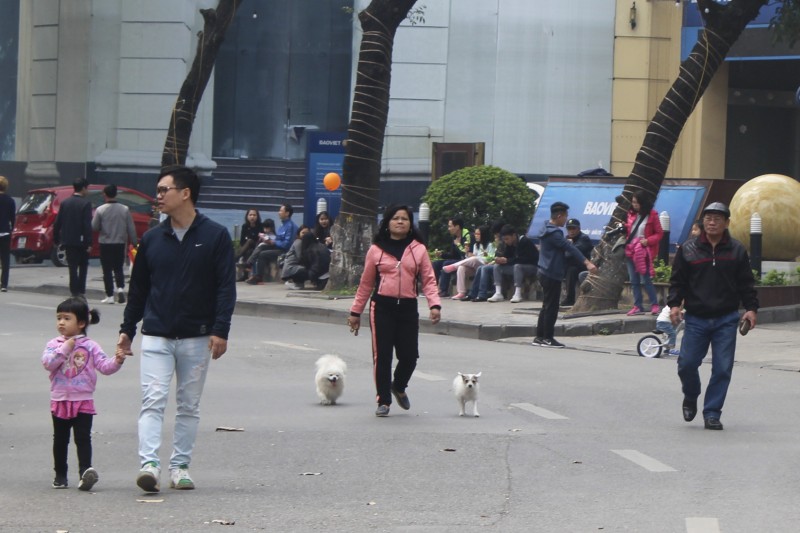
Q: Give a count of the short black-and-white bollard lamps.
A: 4